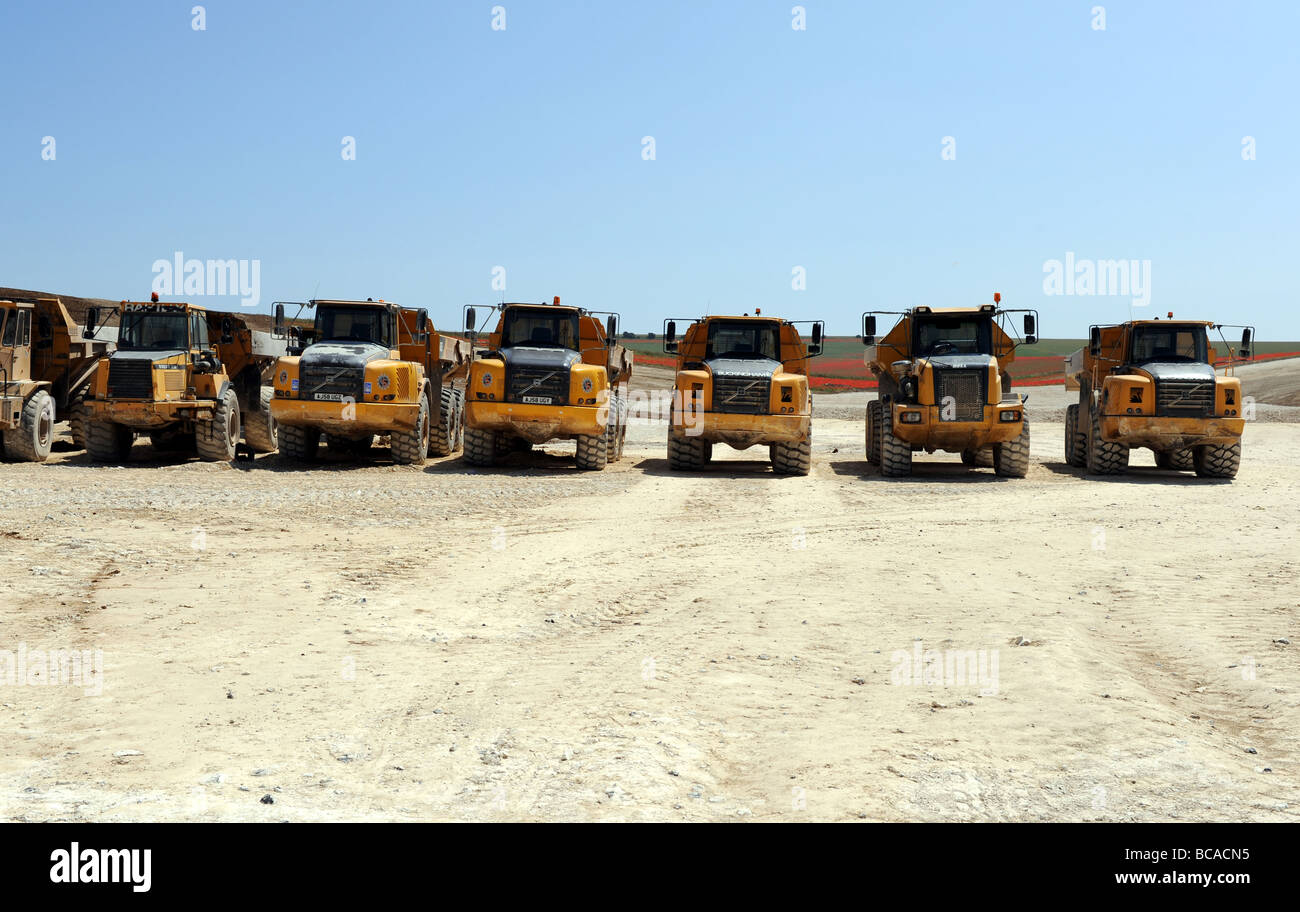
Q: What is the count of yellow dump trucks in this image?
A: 7